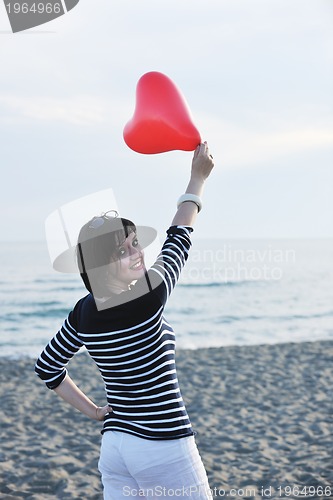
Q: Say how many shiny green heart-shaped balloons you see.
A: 0